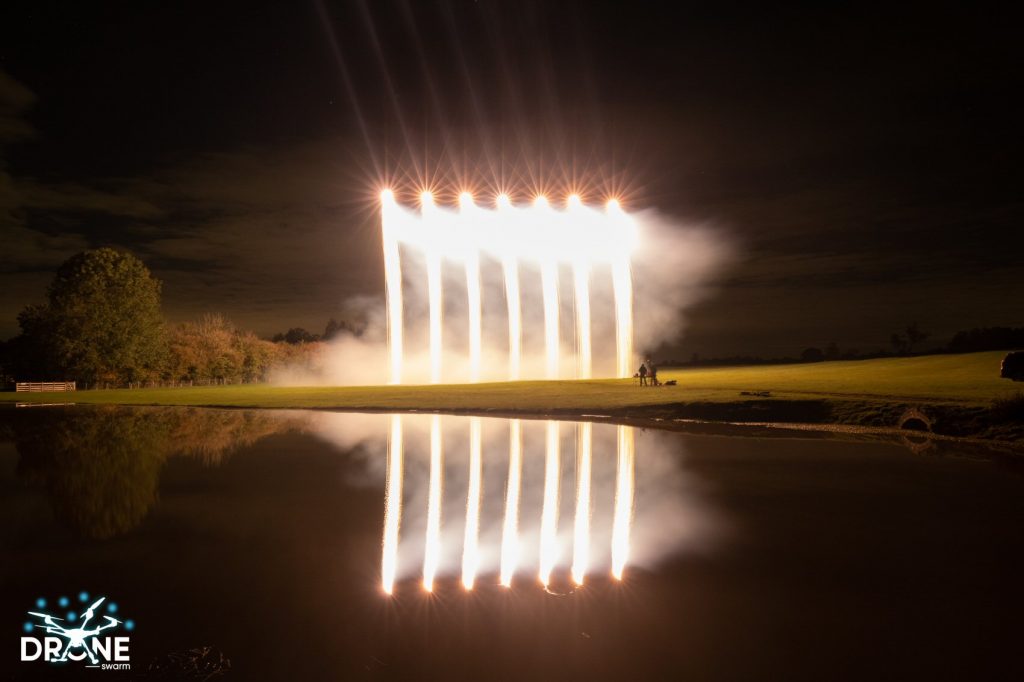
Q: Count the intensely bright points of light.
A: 7